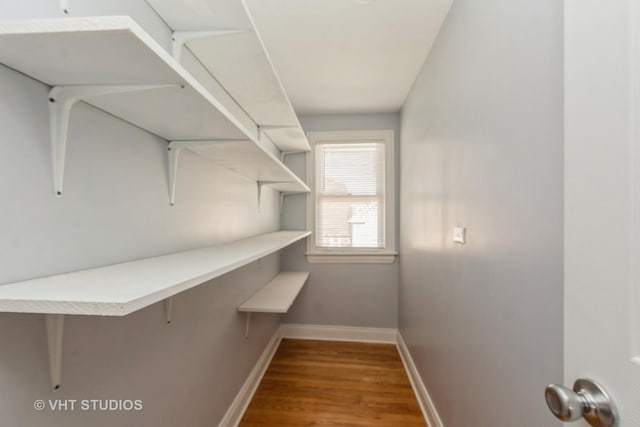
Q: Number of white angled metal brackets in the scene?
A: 12